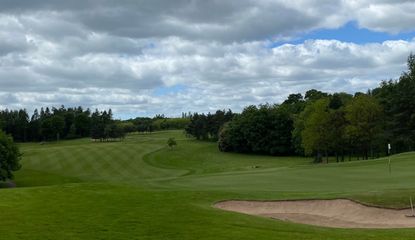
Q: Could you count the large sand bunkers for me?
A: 1